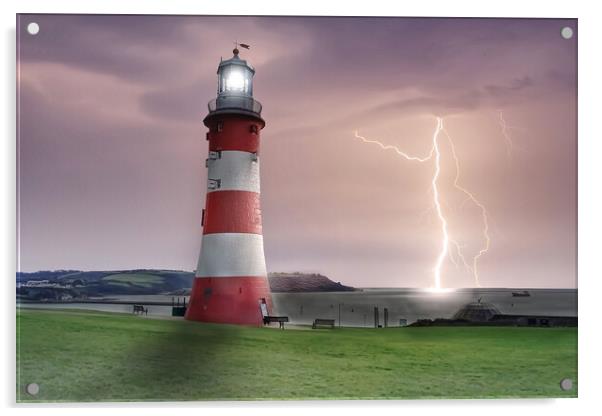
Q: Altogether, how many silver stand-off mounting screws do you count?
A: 4